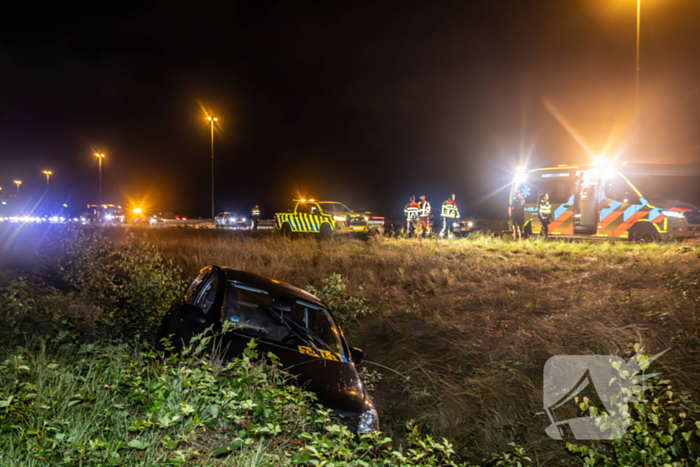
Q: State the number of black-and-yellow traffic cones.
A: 0